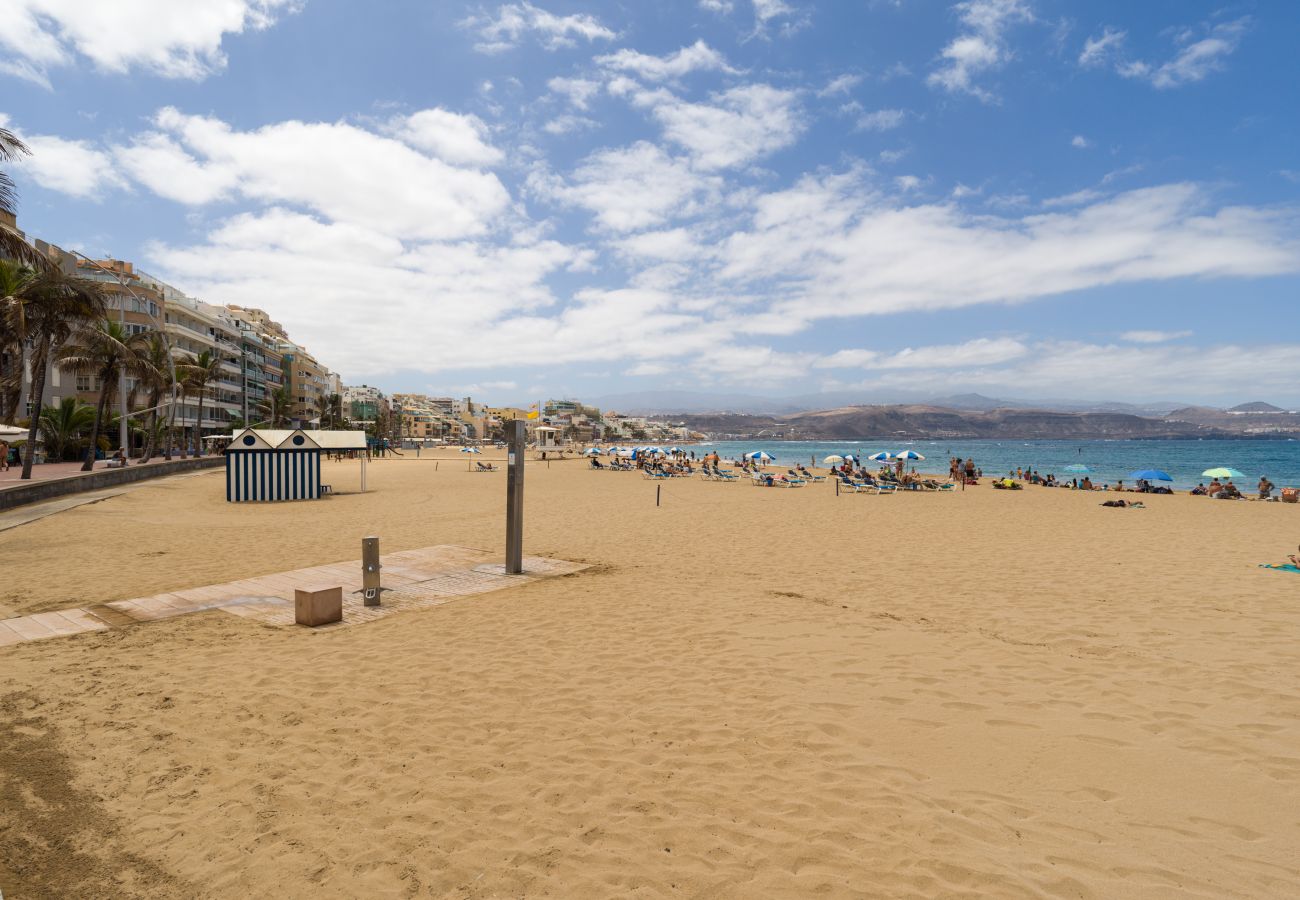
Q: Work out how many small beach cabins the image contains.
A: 2